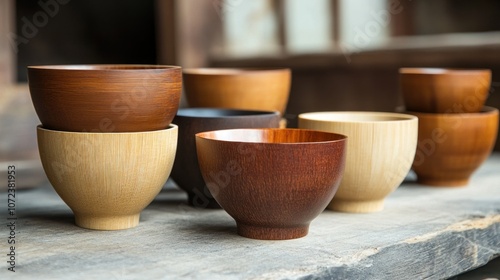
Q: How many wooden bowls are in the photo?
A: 8